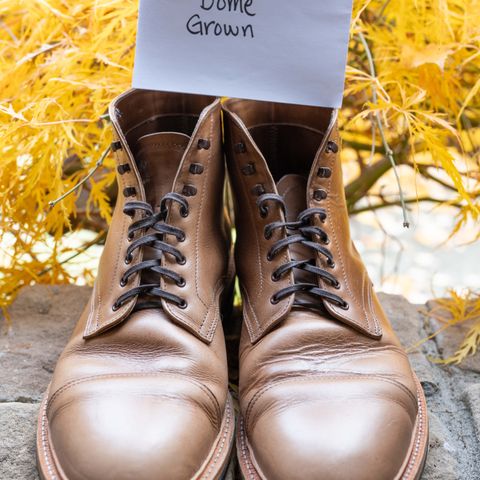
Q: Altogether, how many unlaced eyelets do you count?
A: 12